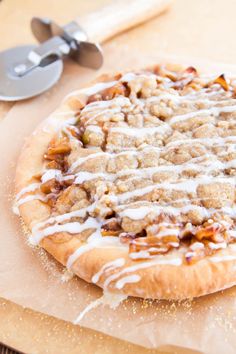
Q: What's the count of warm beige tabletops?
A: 1